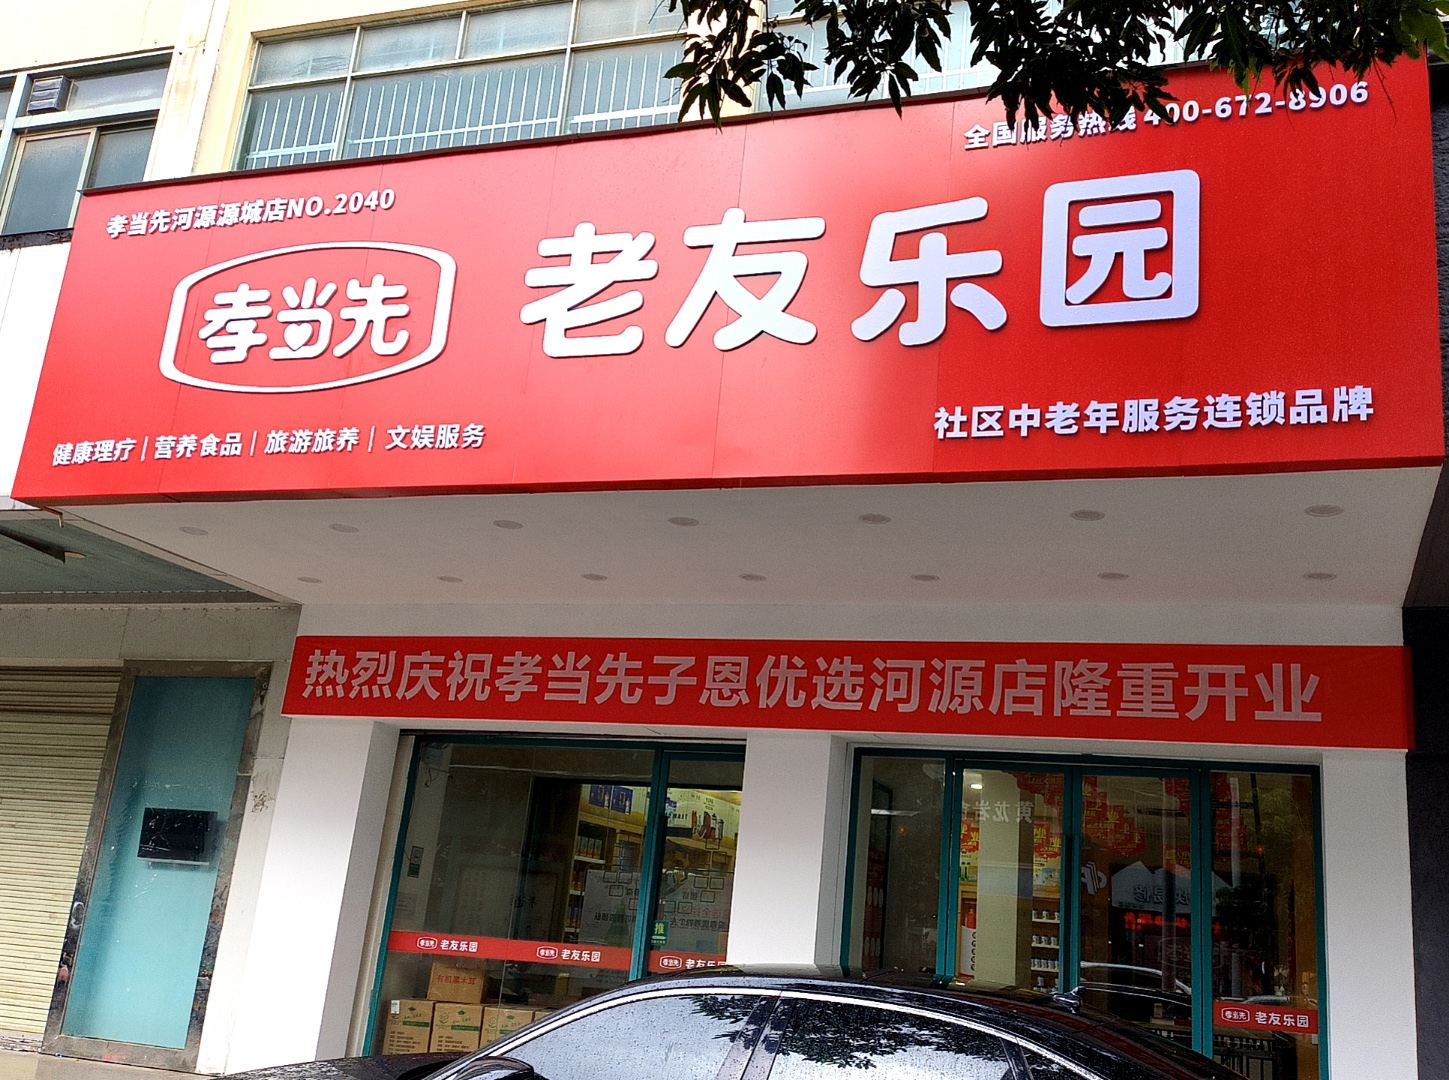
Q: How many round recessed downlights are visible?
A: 14